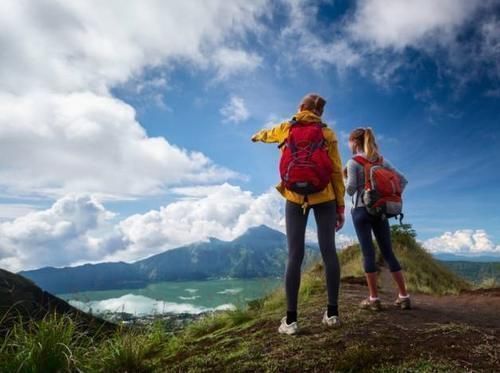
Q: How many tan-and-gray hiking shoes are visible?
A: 2